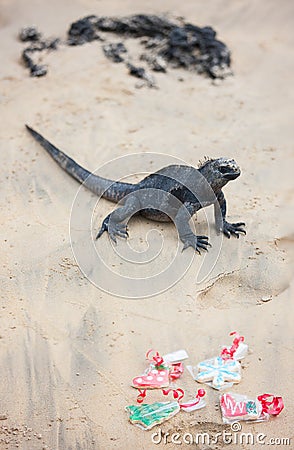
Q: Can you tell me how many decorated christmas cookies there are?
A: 4